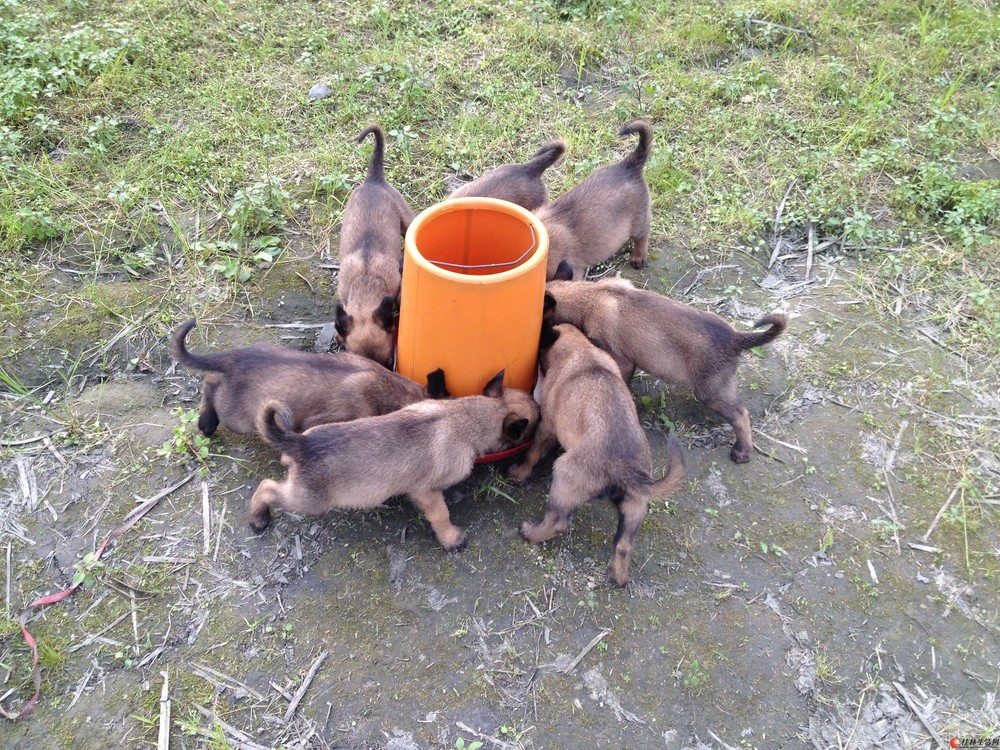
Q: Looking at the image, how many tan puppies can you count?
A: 7